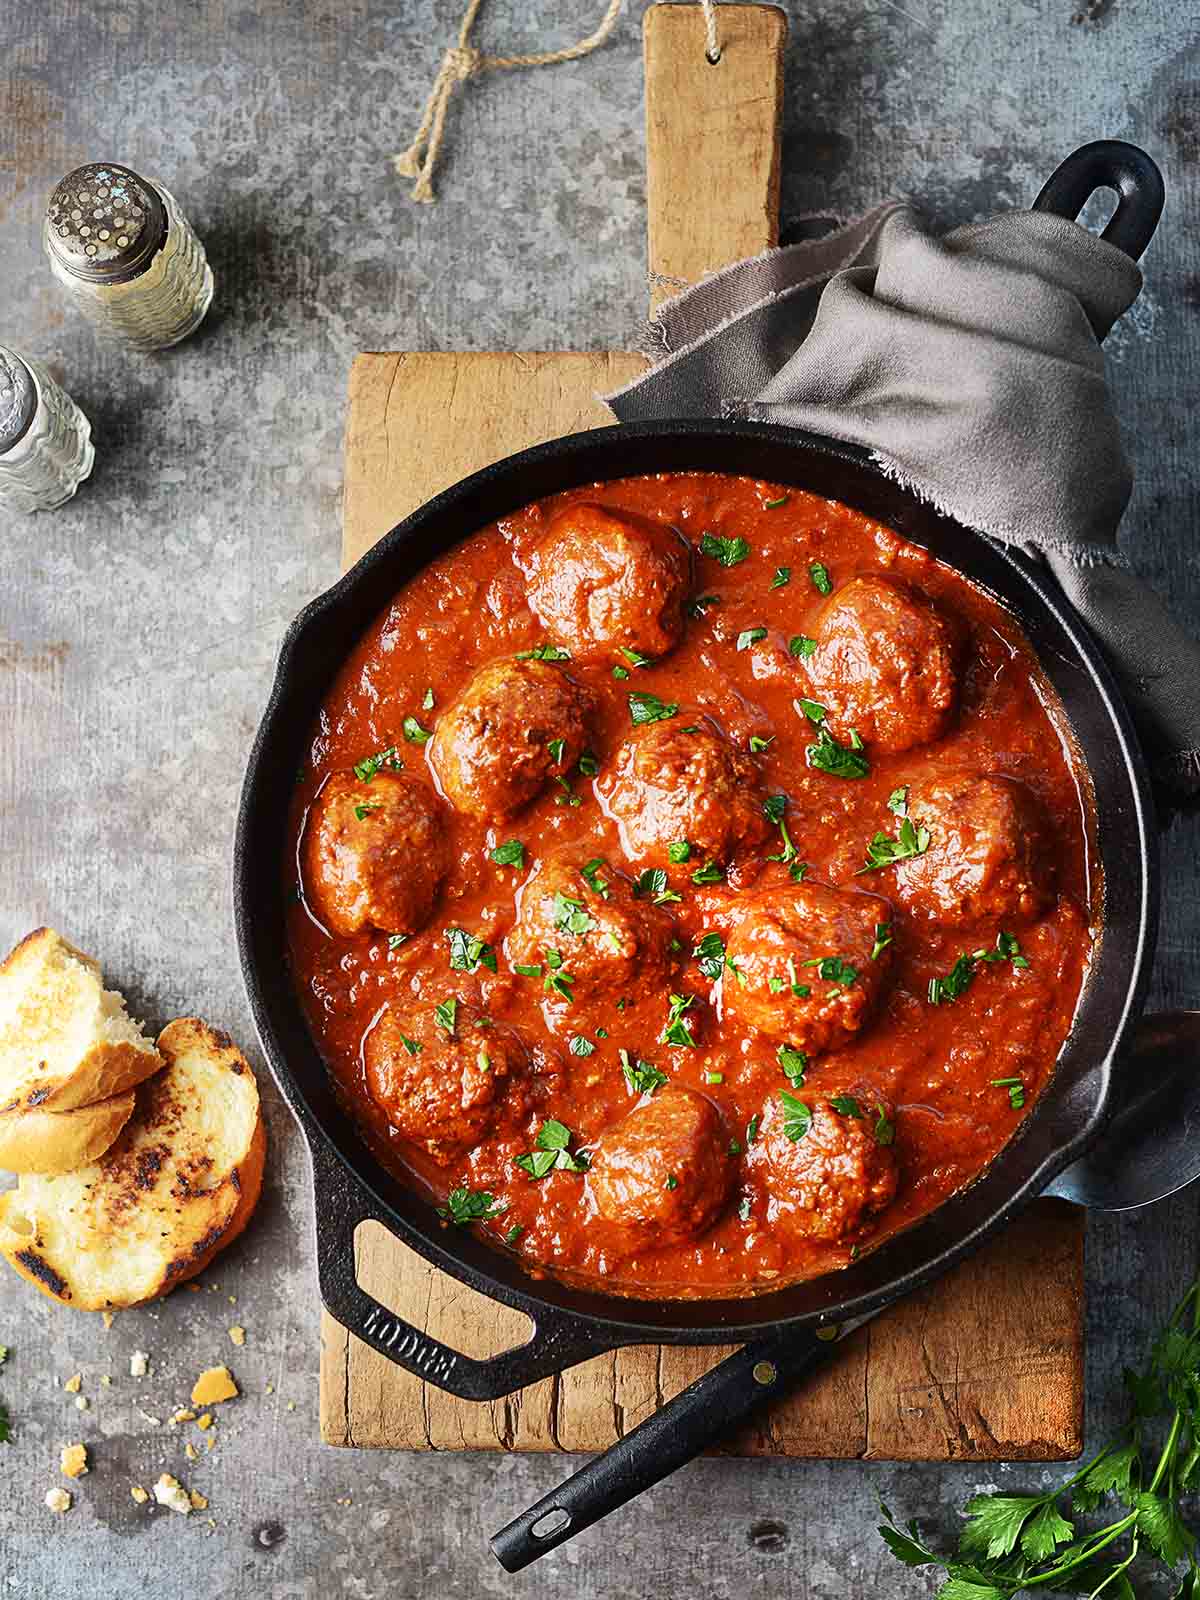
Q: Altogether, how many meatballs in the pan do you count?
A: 11